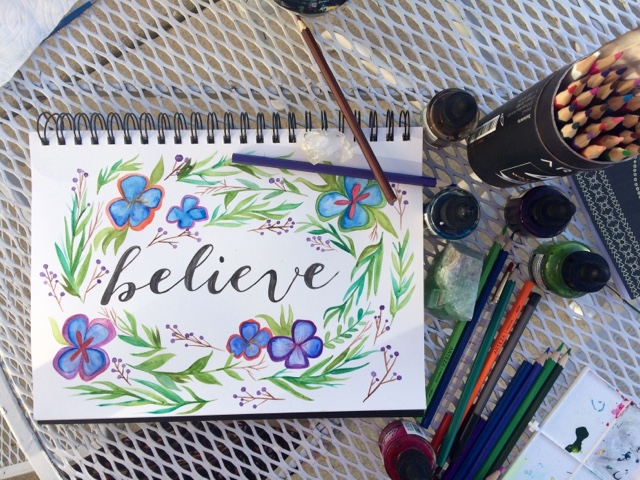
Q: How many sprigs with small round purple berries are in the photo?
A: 14